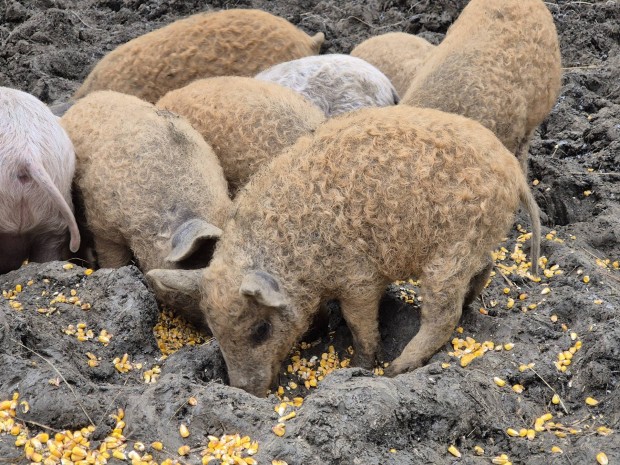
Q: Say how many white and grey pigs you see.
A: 2